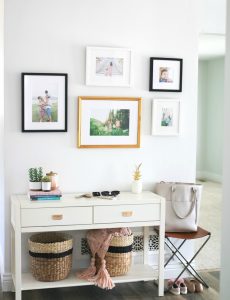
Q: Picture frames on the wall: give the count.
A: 5